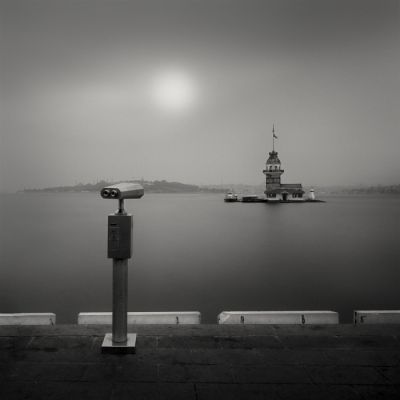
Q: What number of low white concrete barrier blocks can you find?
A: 4